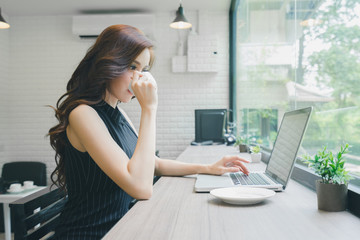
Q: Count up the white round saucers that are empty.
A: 1